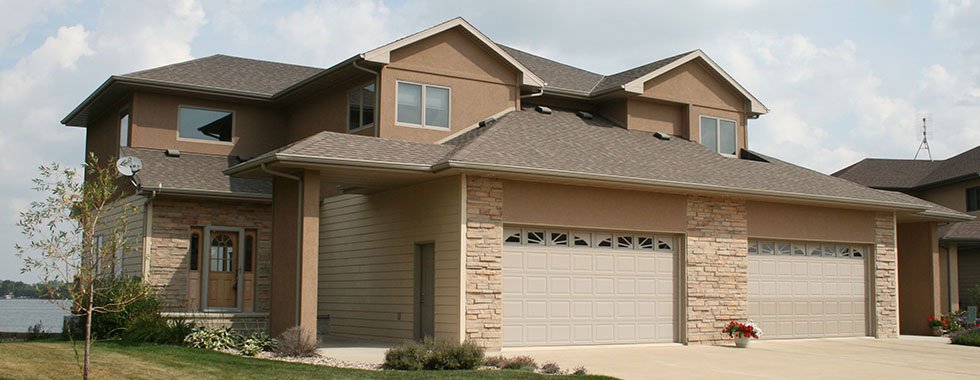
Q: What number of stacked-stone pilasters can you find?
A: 3